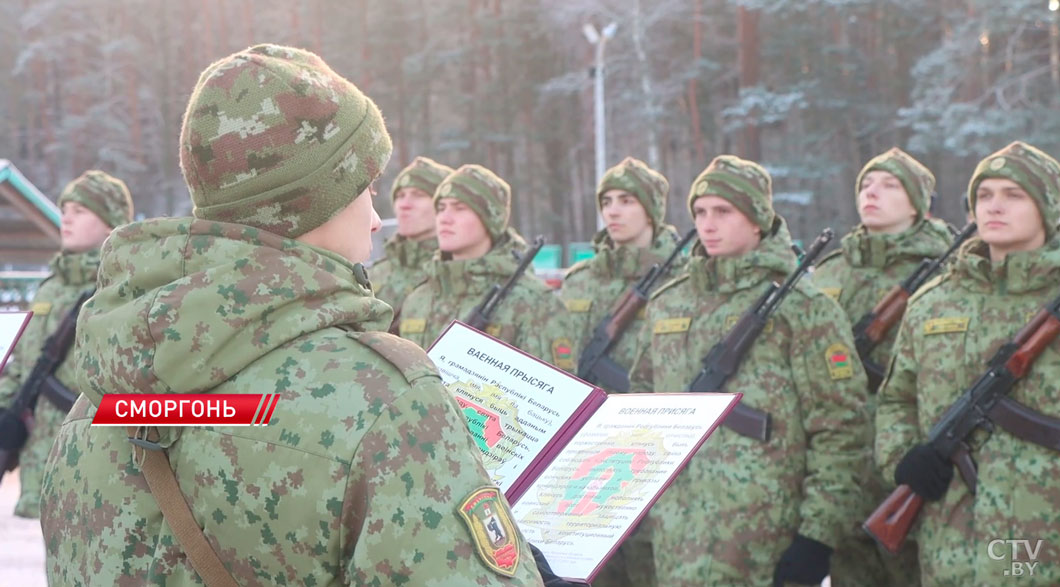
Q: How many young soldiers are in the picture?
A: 8